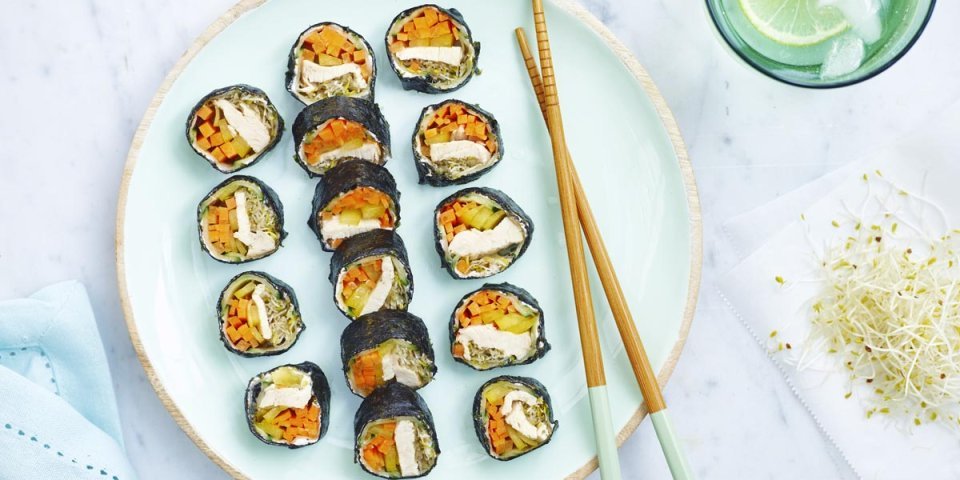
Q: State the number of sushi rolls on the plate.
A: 15